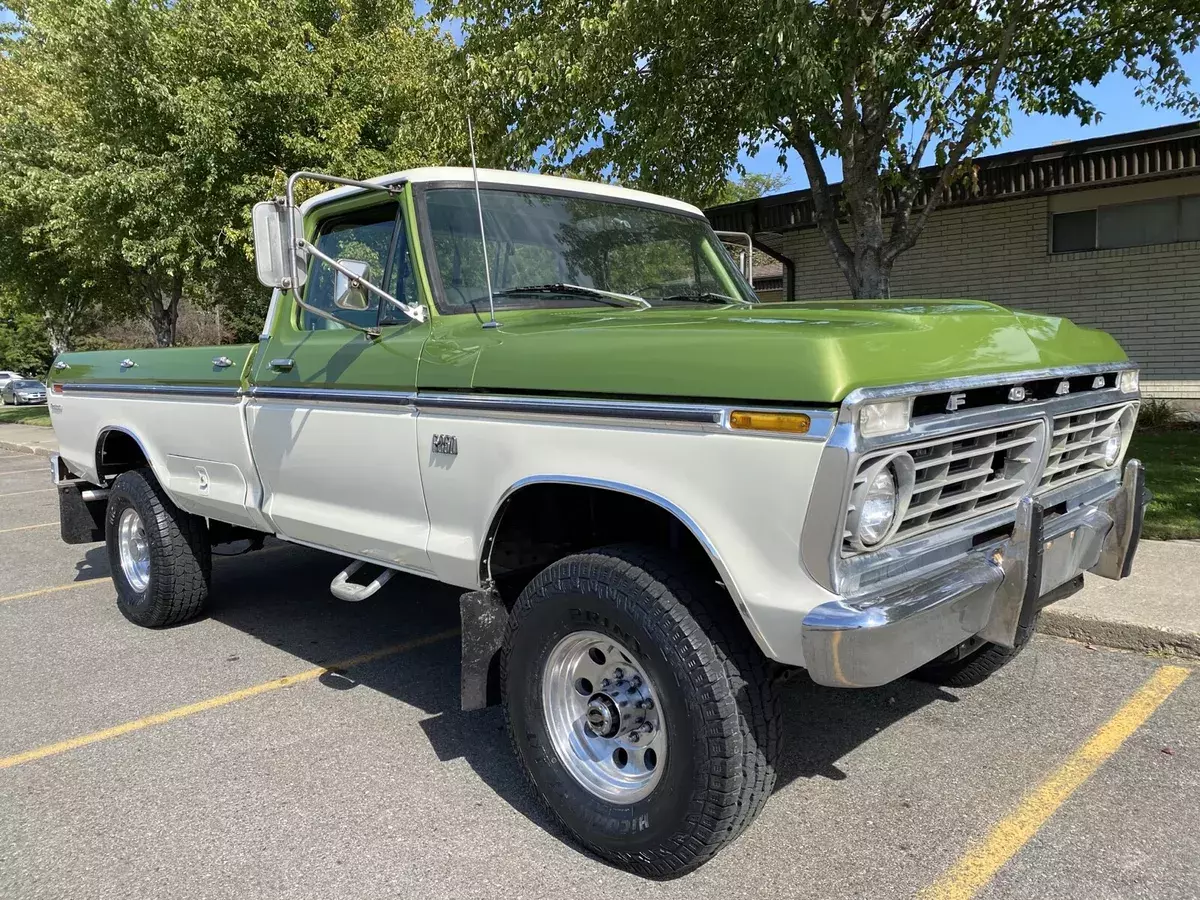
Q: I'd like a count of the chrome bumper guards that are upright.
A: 2